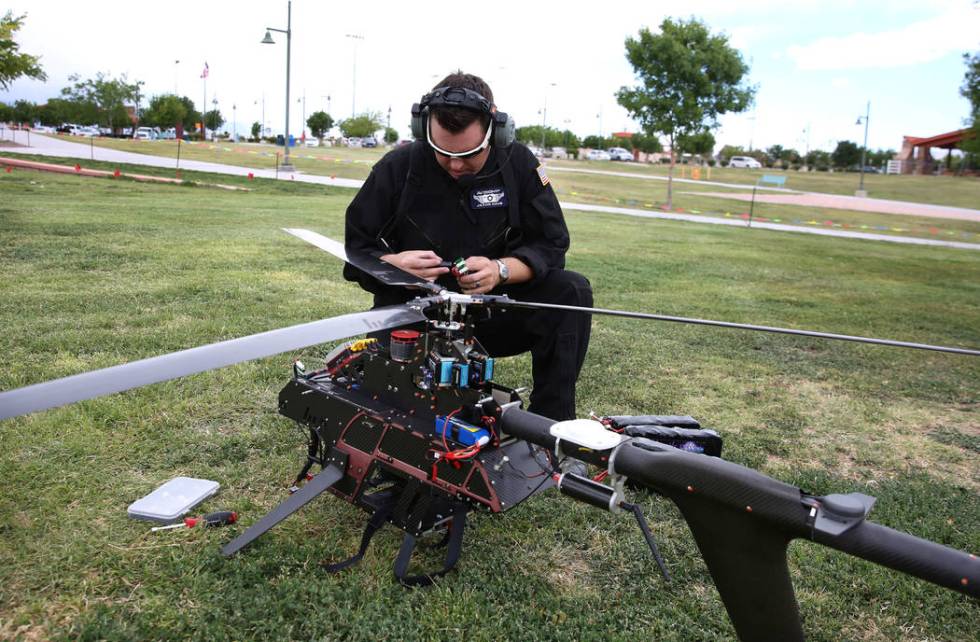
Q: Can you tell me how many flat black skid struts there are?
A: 1